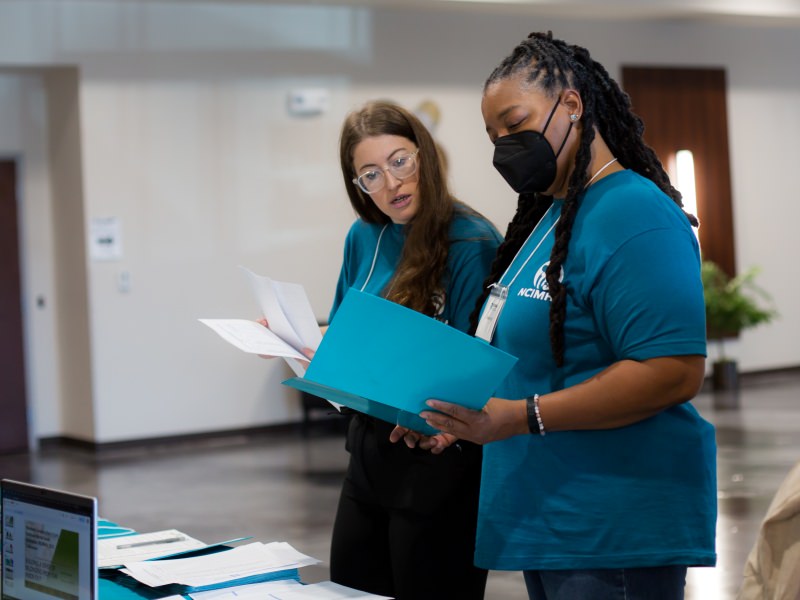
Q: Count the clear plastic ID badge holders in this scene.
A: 1